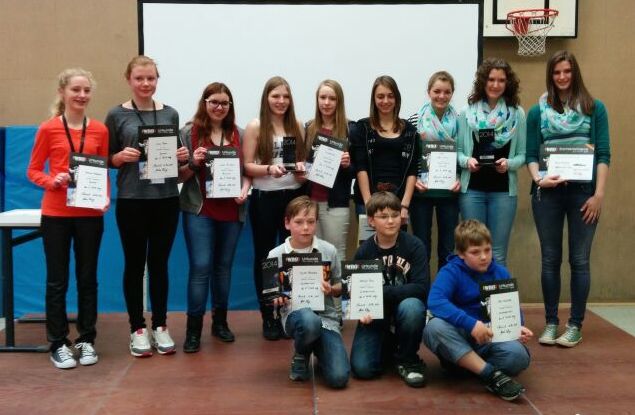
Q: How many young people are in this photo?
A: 12